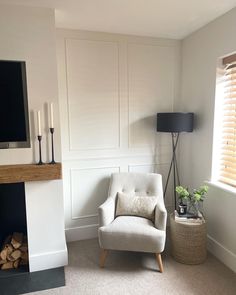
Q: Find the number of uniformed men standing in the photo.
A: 0